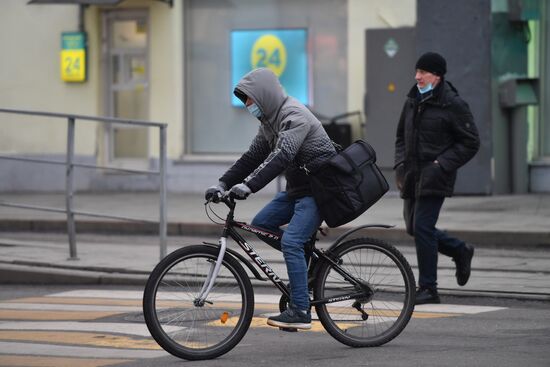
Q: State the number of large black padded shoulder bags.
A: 1